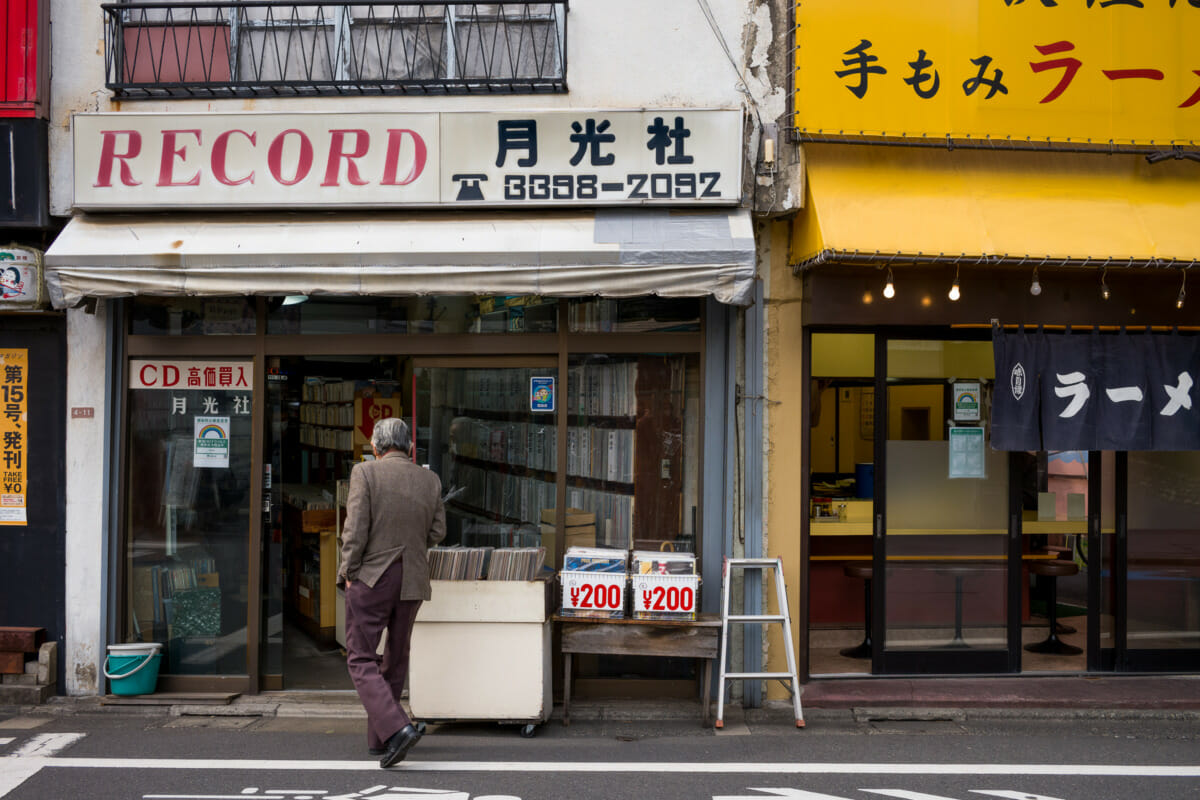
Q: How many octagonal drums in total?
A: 0